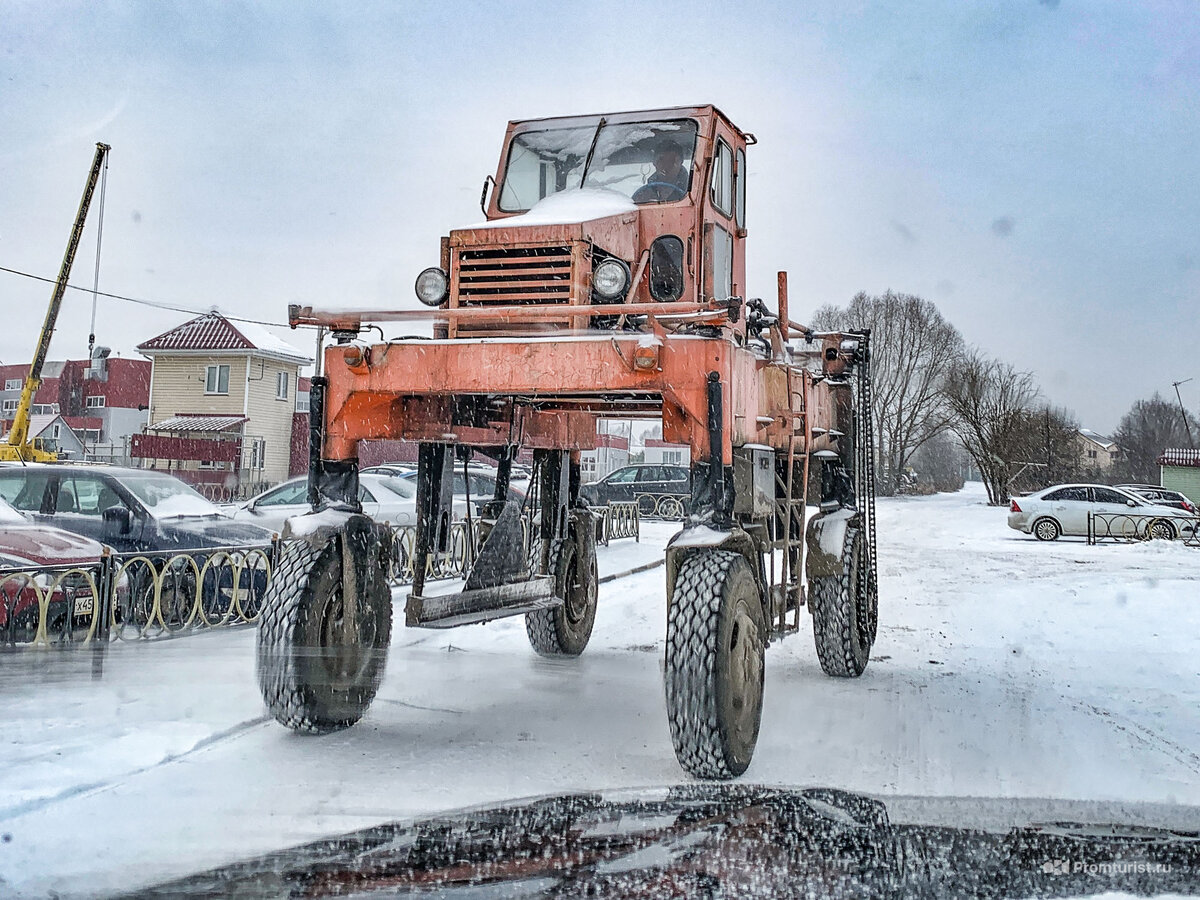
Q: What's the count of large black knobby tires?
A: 4